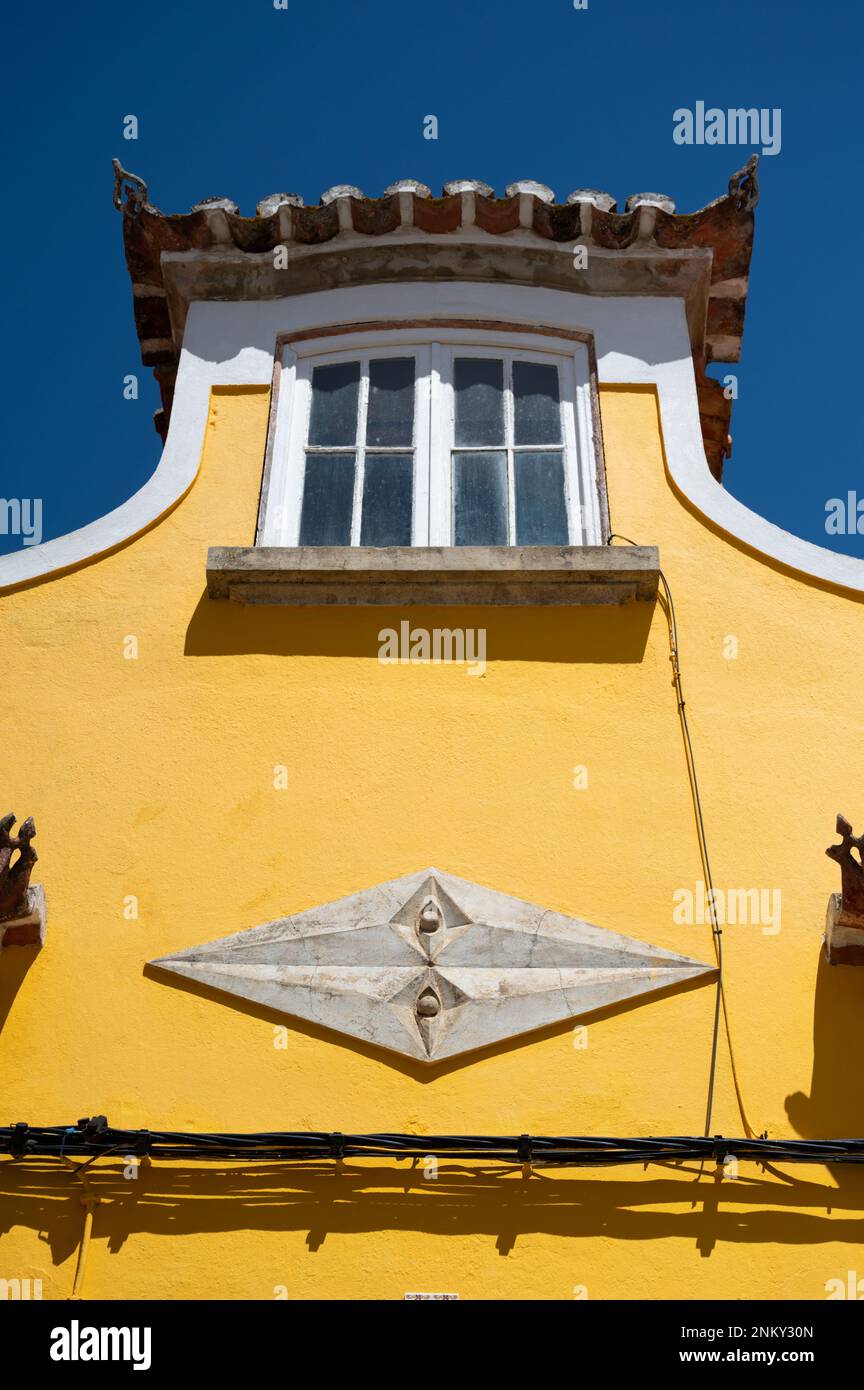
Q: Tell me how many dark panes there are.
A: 8